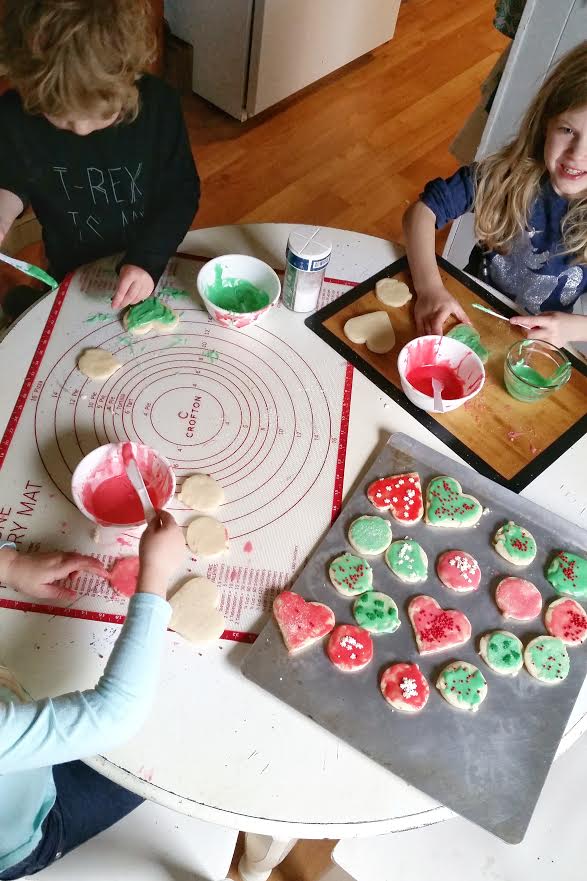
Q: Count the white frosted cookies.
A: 0